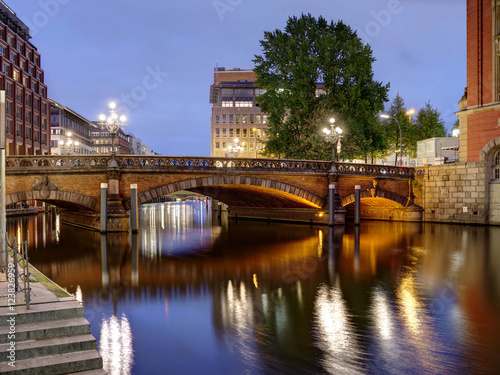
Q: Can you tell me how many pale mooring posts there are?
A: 4